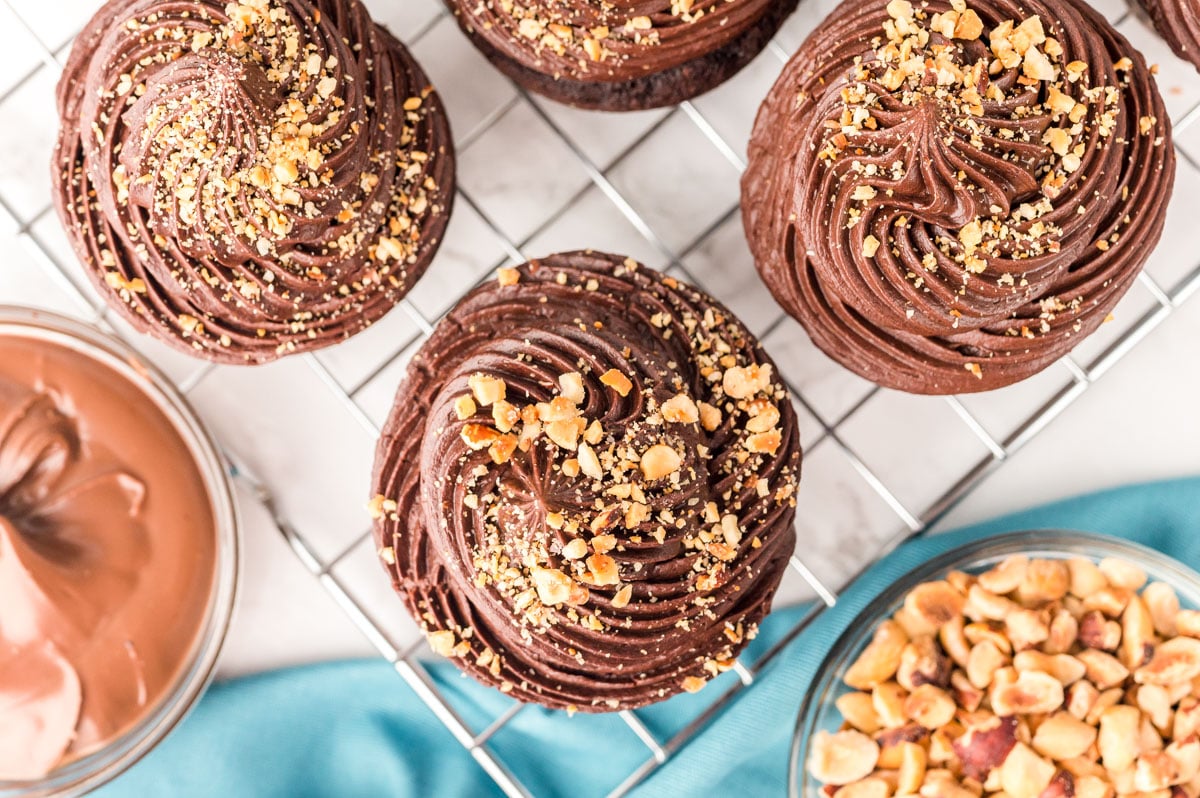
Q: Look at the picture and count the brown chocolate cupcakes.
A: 5